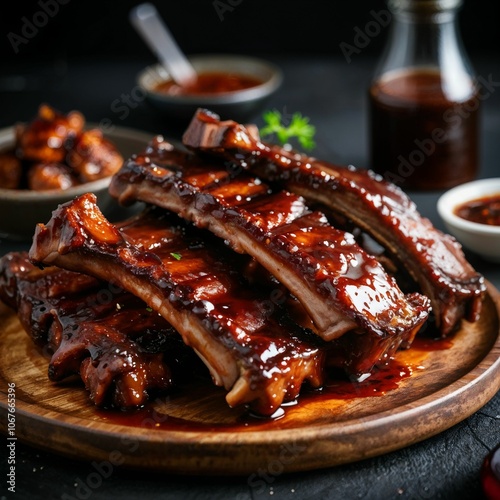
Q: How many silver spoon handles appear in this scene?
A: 1